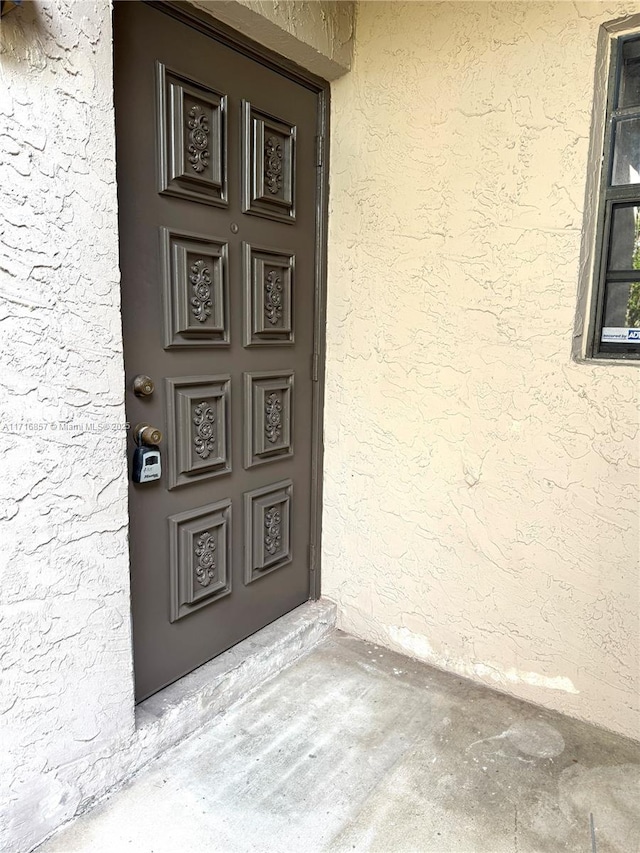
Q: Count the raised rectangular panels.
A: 8